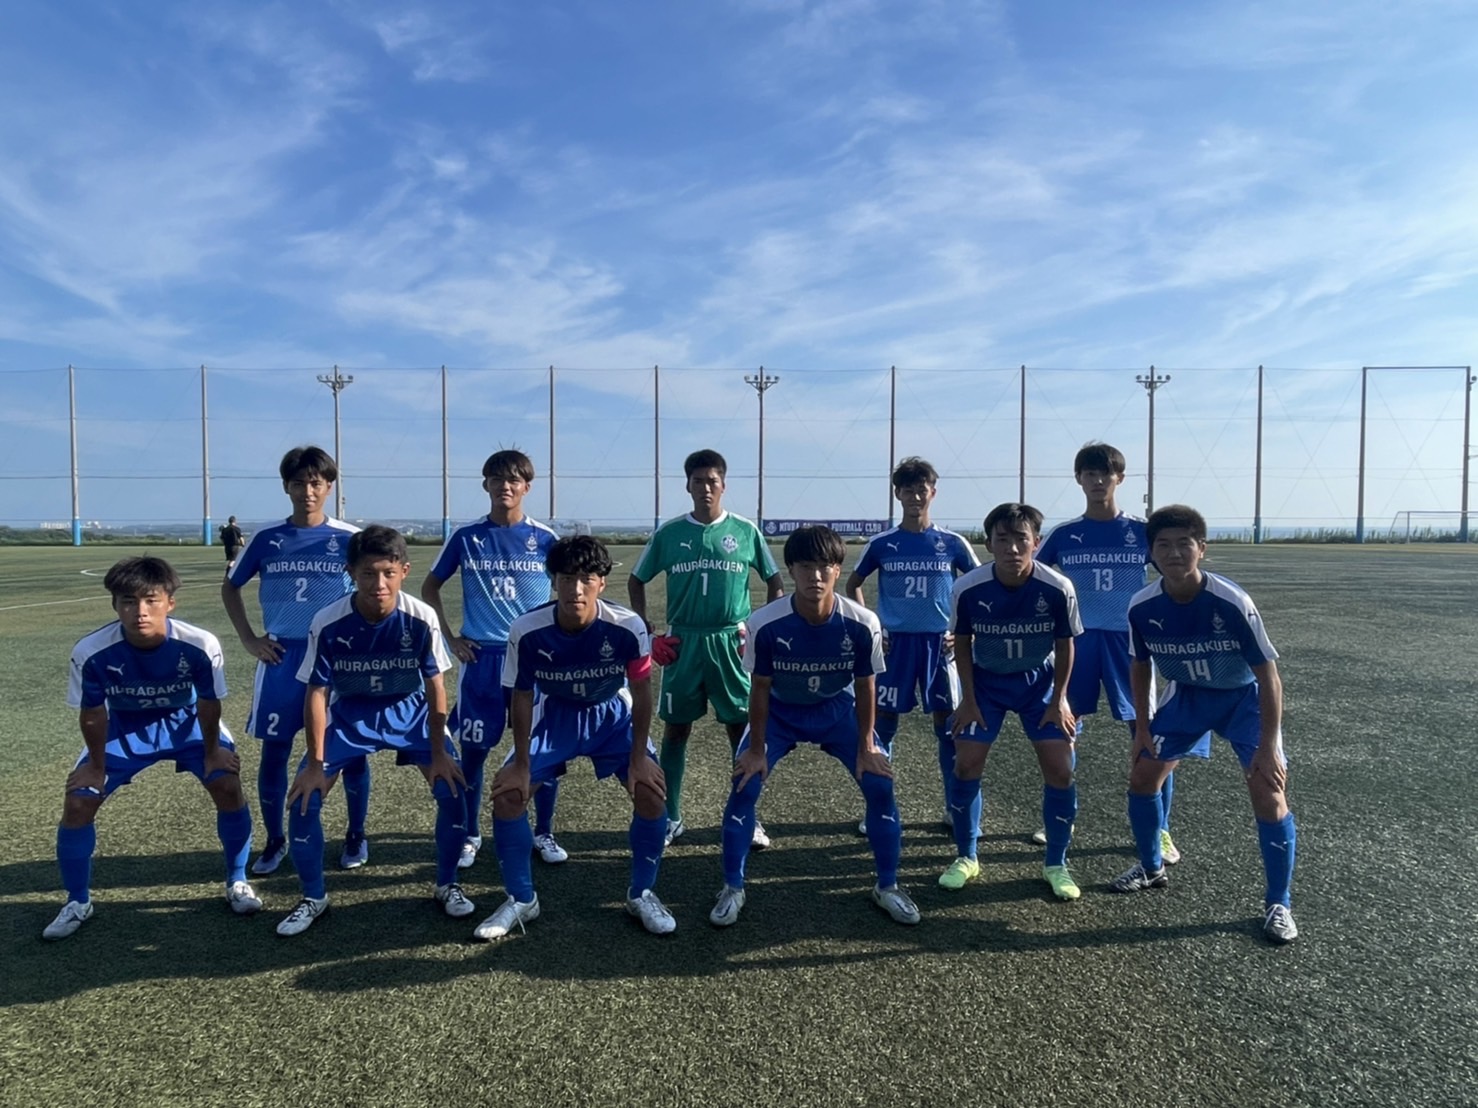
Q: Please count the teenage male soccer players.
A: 11